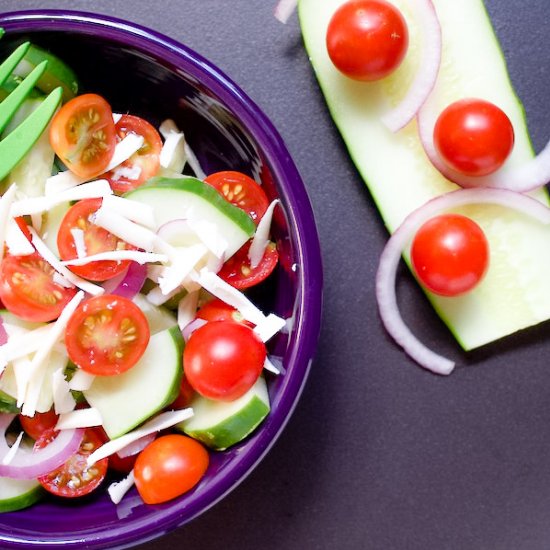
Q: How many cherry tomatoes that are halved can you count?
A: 8